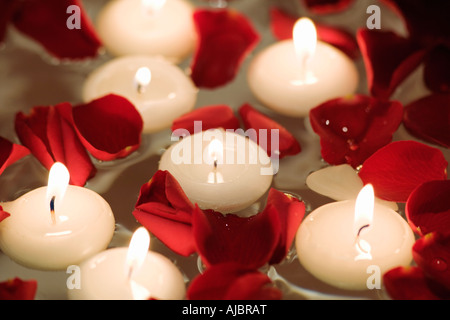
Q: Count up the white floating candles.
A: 7